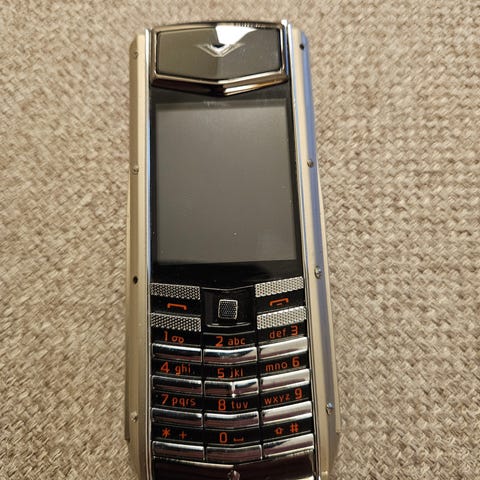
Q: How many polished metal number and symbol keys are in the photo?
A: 12